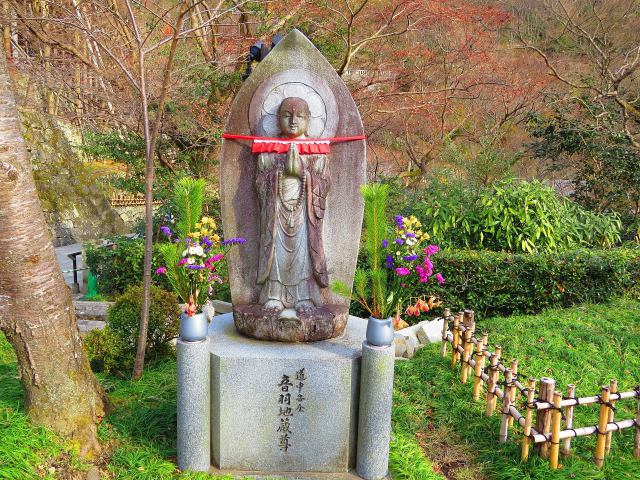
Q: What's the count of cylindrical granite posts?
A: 2